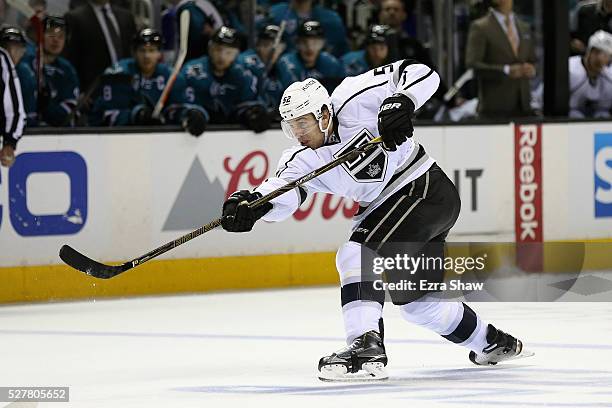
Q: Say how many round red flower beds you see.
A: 0